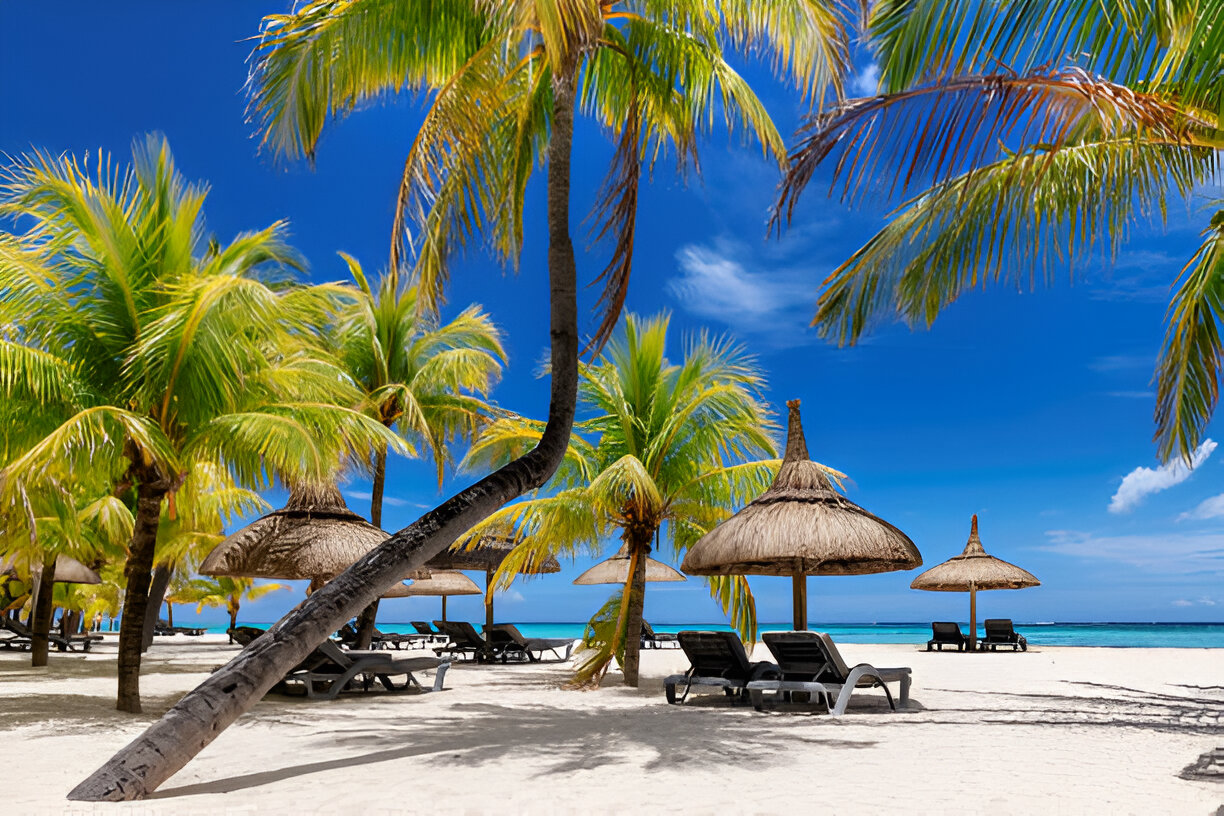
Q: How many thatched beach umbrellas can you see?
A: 7